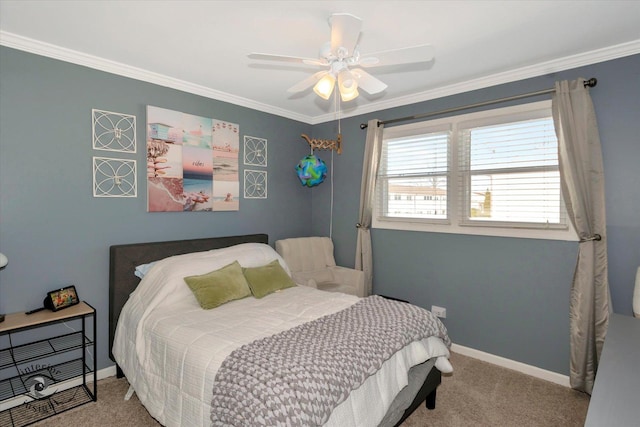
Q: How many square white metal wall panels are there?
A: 4